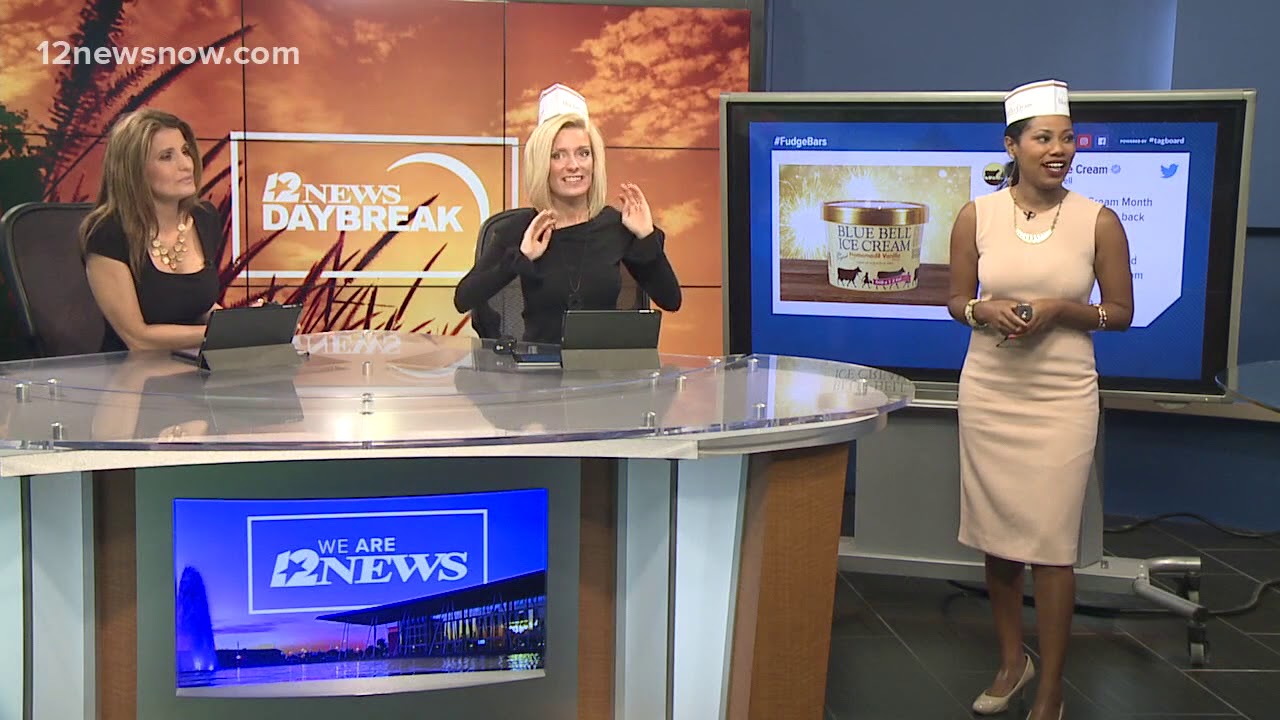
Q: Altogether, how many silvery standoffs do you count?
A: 12